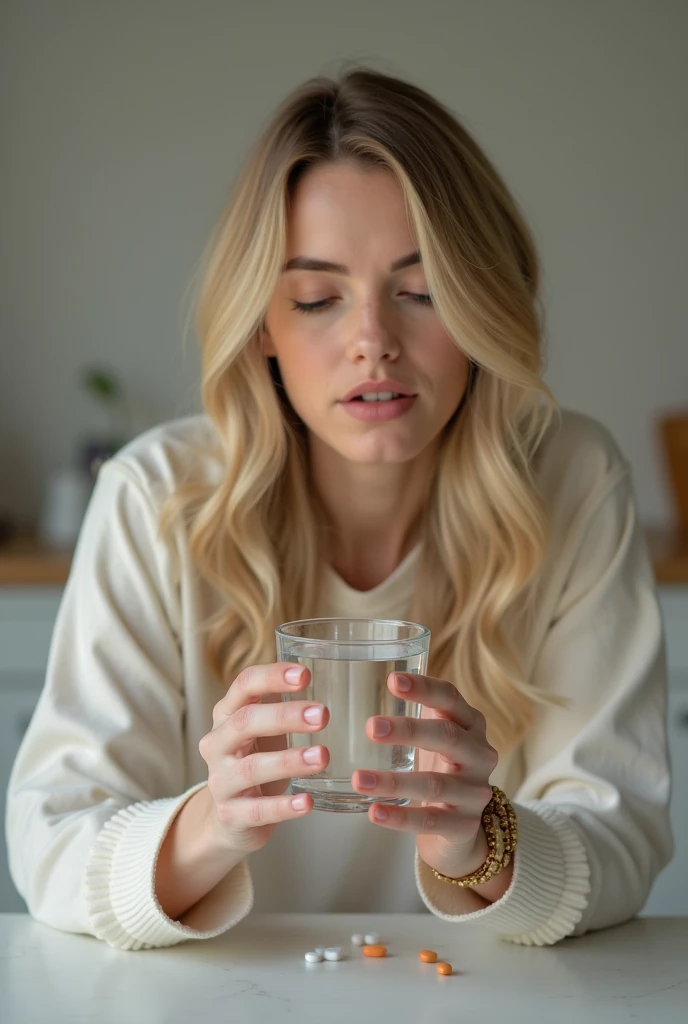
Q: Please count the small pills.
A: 8